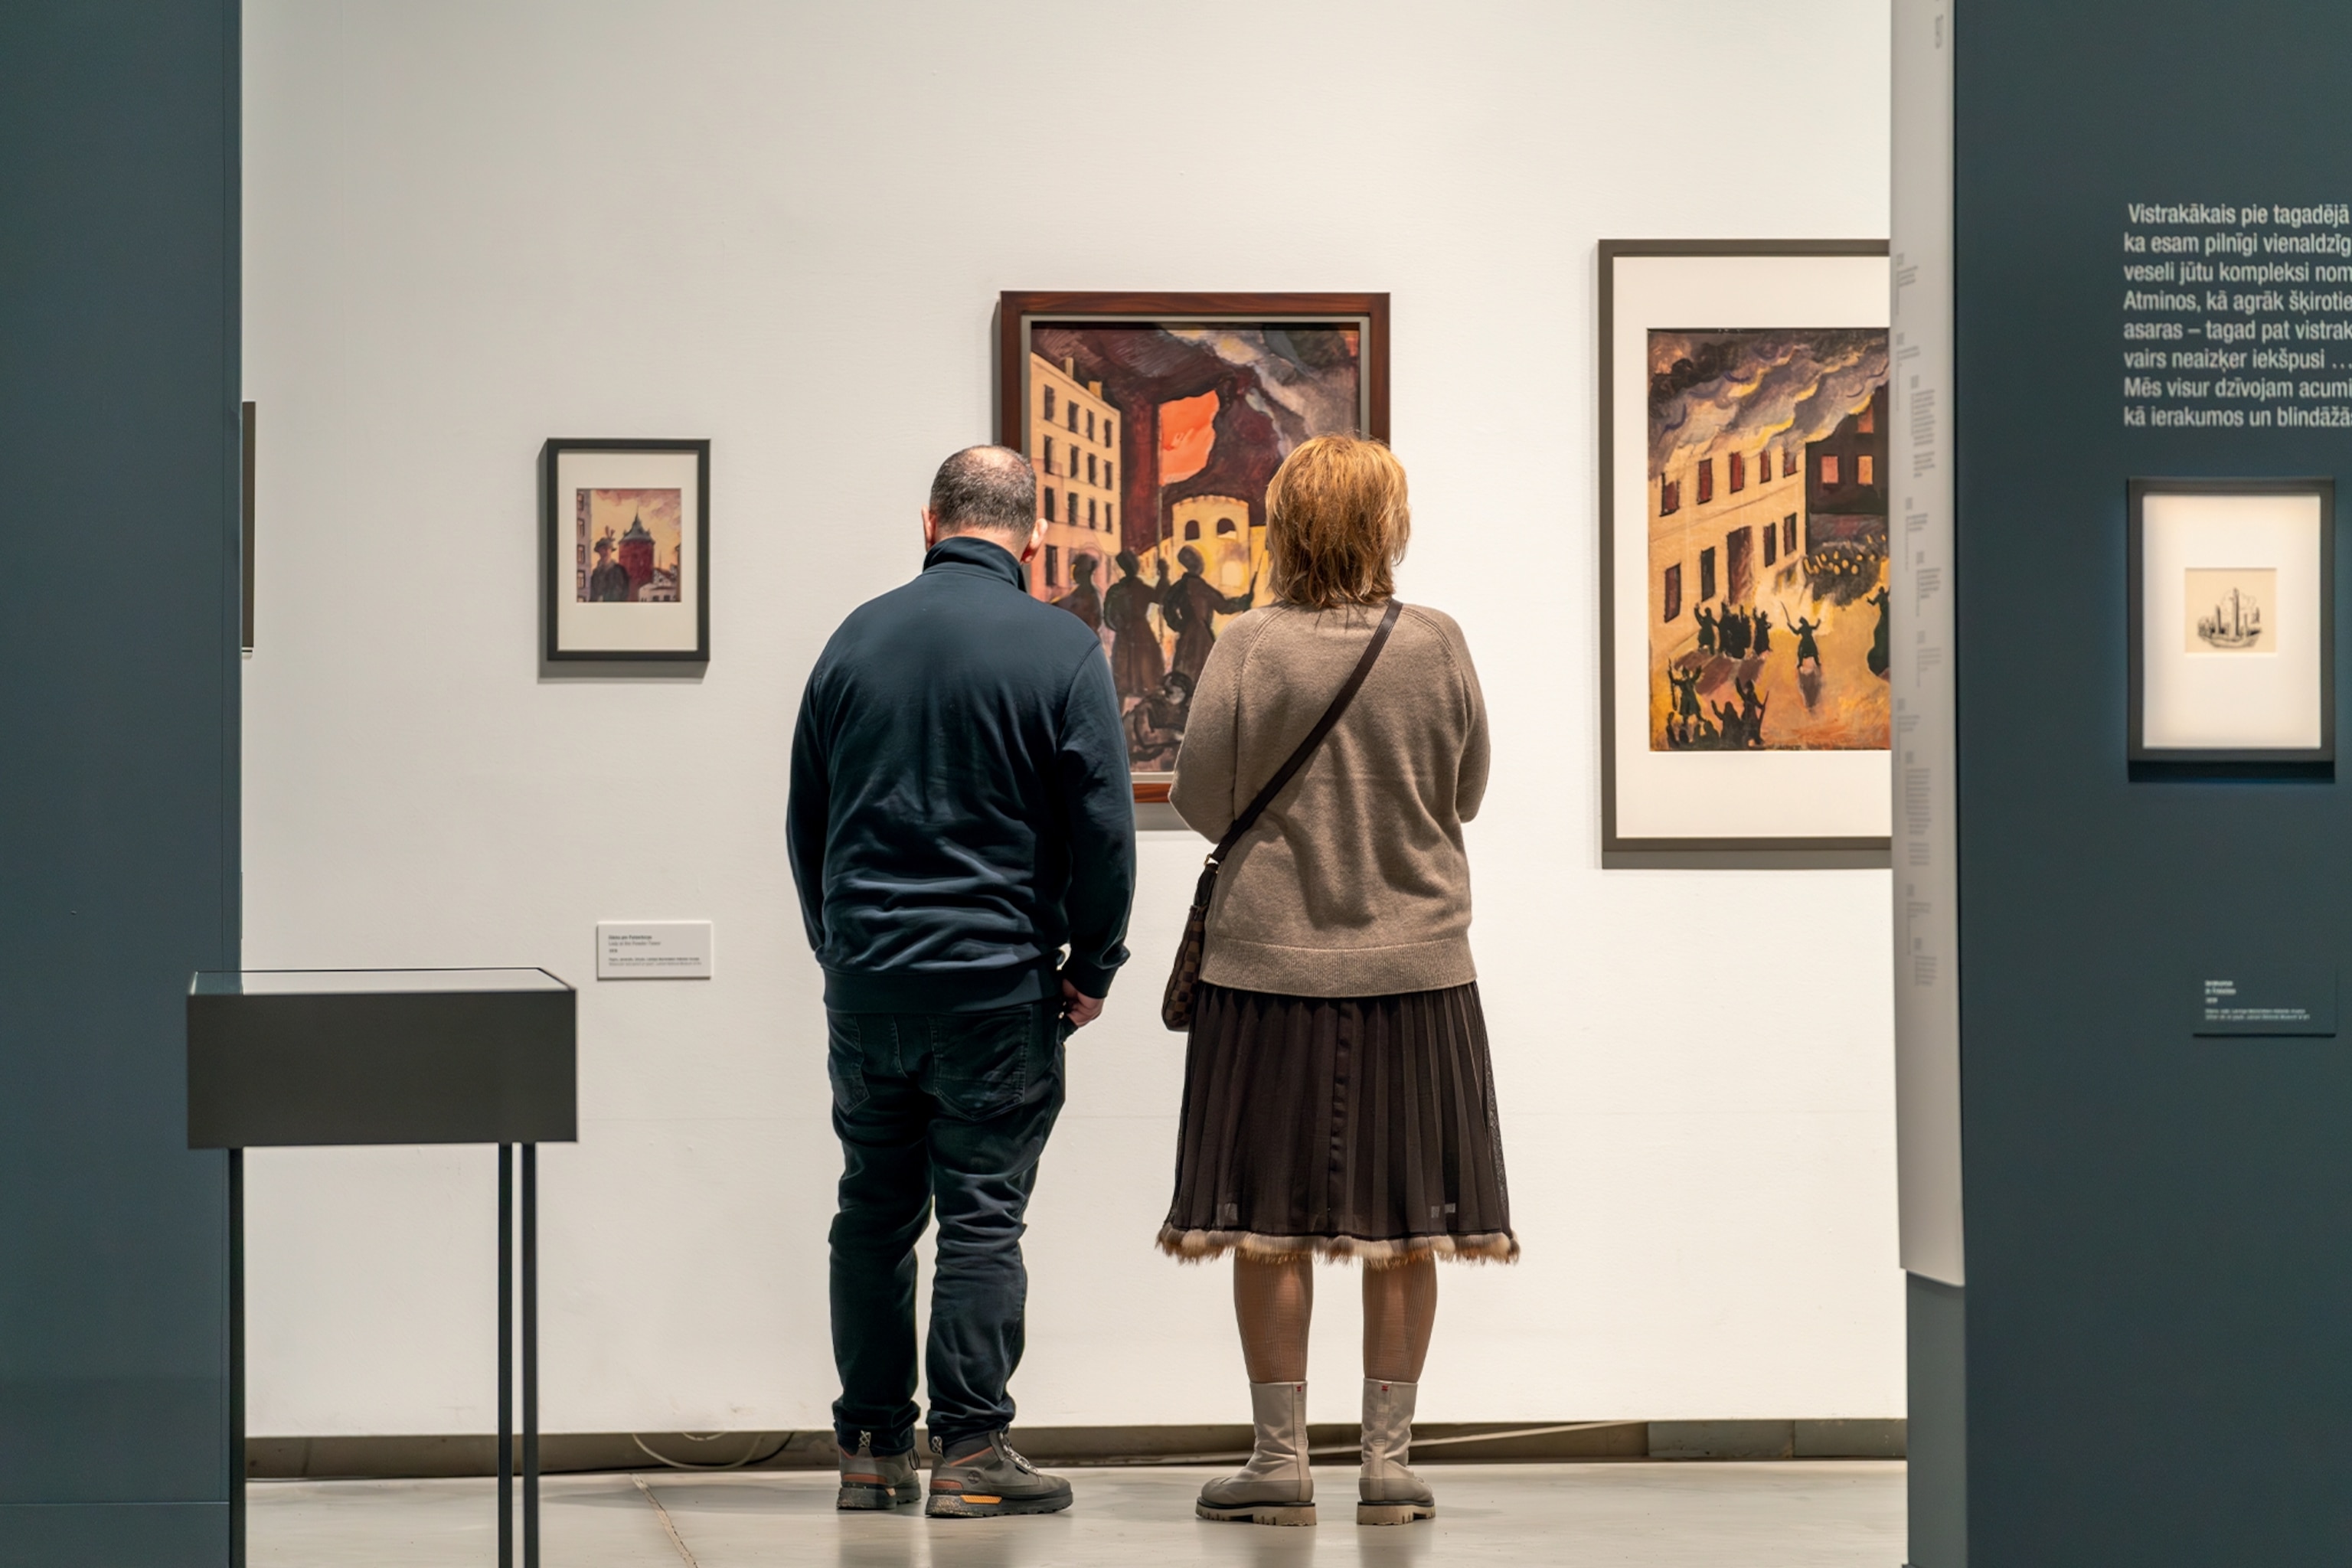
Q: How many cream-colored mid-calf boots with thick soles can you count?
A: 2